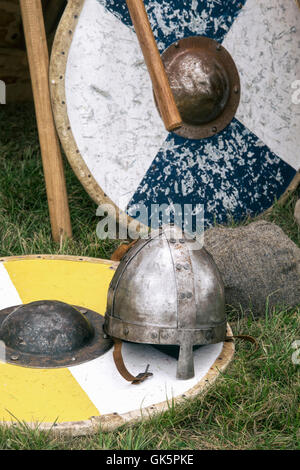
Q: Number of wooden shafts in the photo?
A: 2